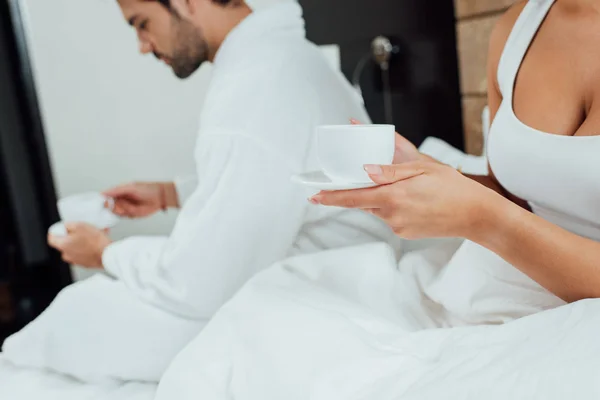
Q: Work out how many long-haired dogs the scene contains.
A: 0